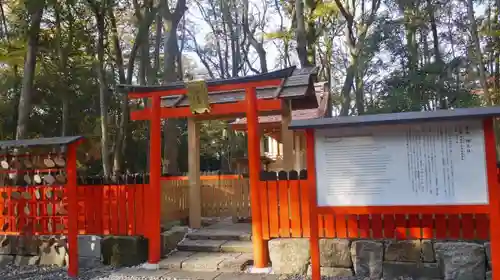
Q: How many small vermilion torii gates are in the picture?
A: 1